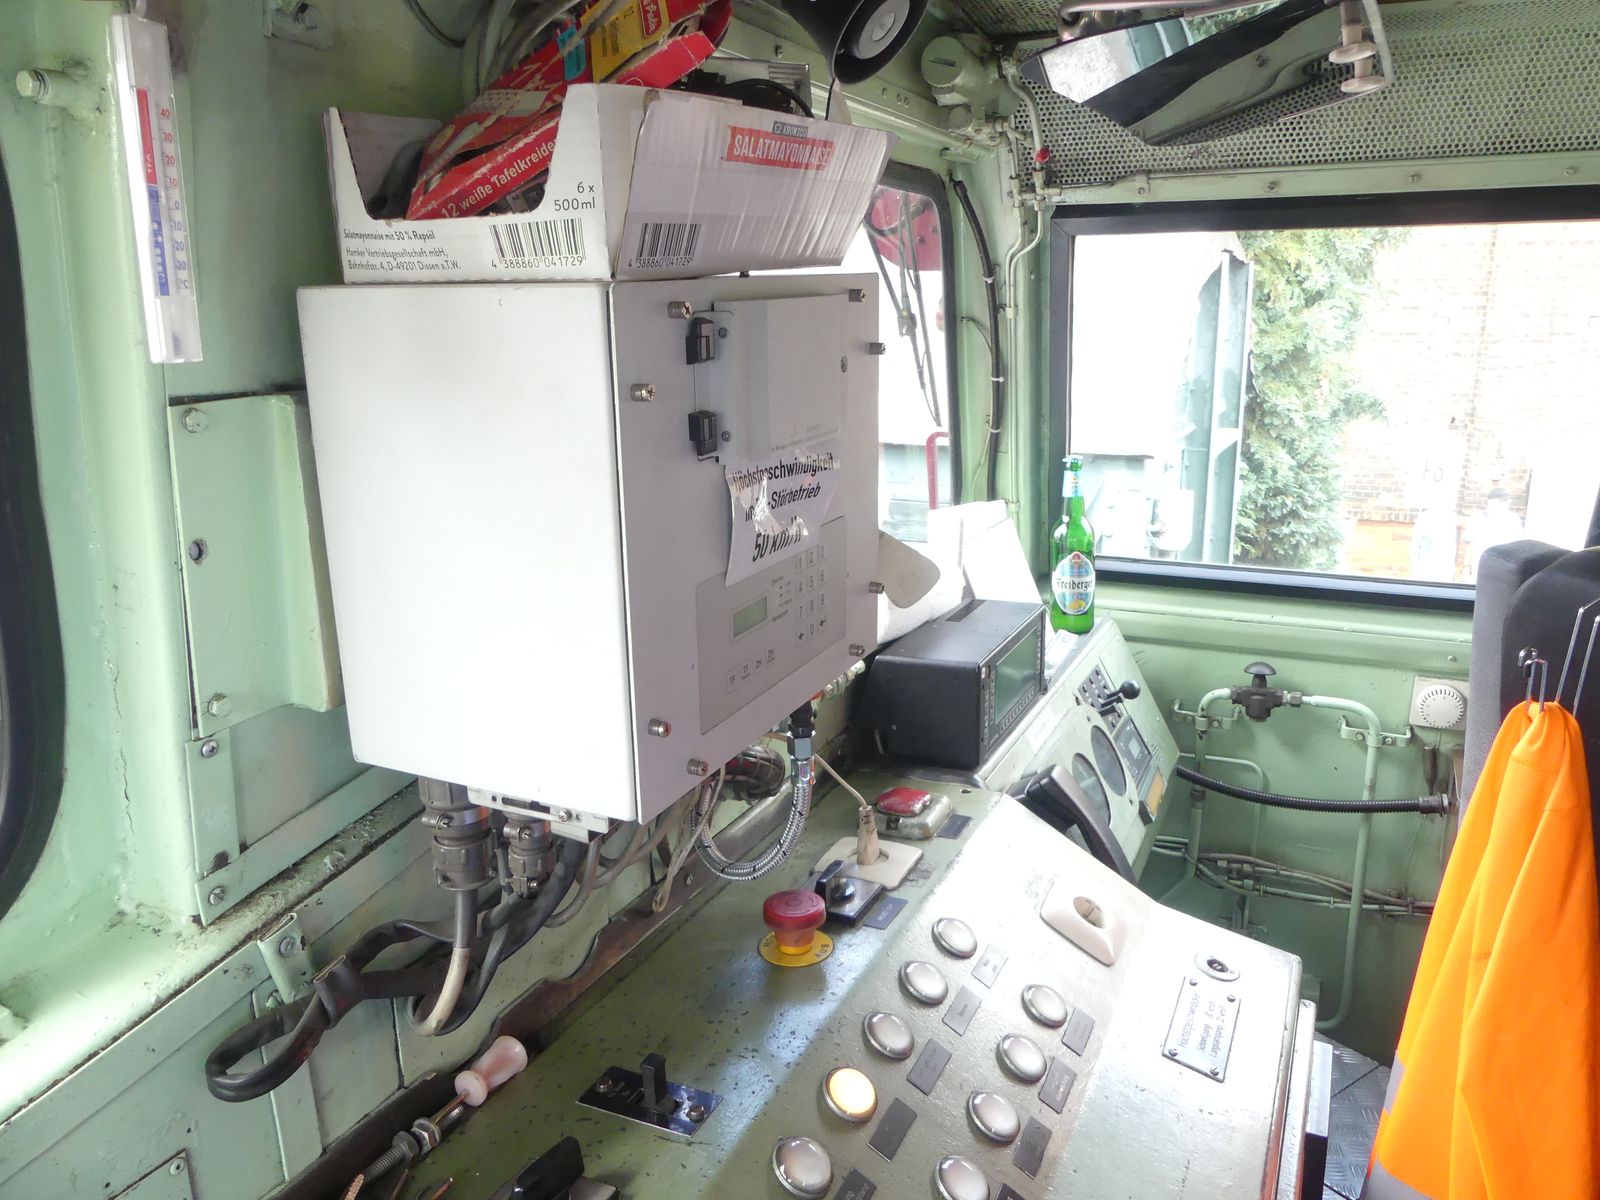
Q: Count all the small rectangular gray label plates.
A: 11